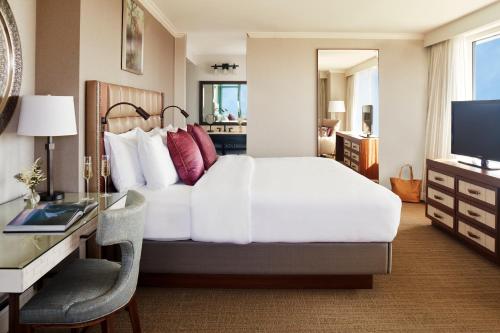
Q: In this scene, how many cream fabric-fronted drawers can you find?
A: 6